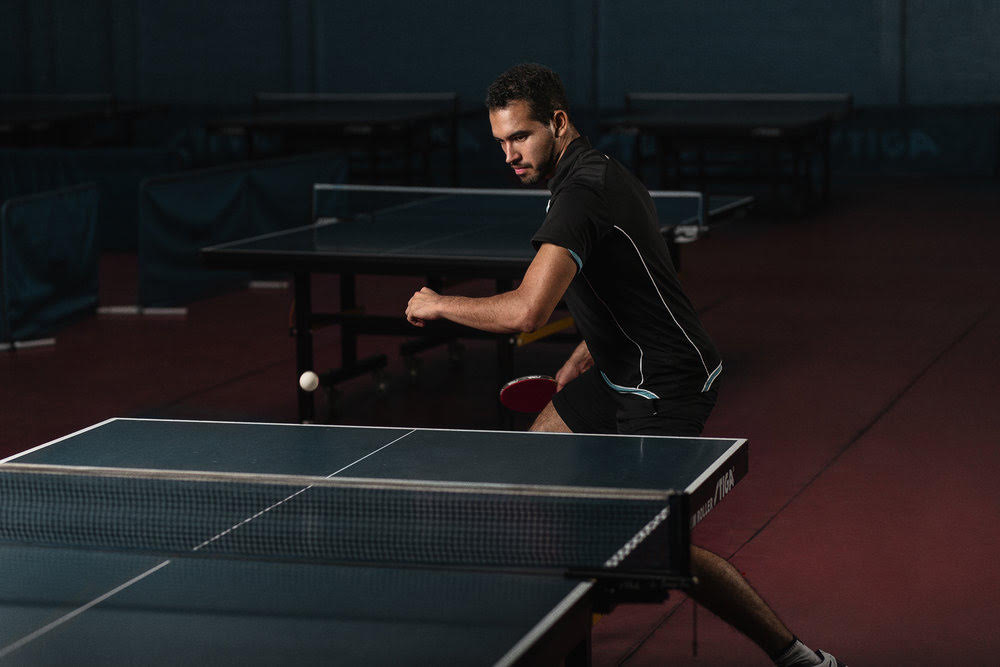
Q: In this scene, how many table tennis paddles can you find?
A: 1